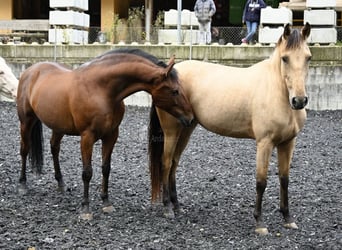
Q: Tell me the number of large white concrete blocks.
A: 10